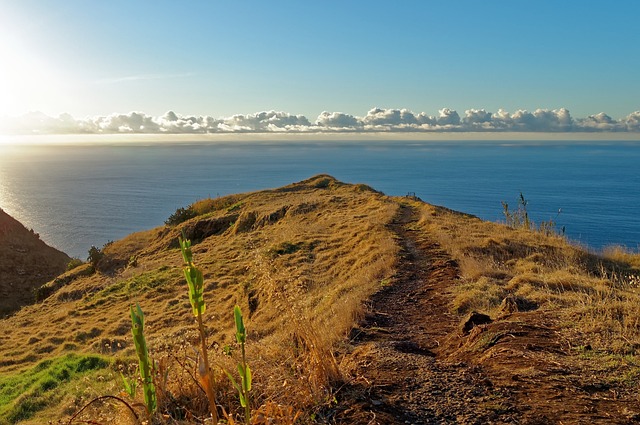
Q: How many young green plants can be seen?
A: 3